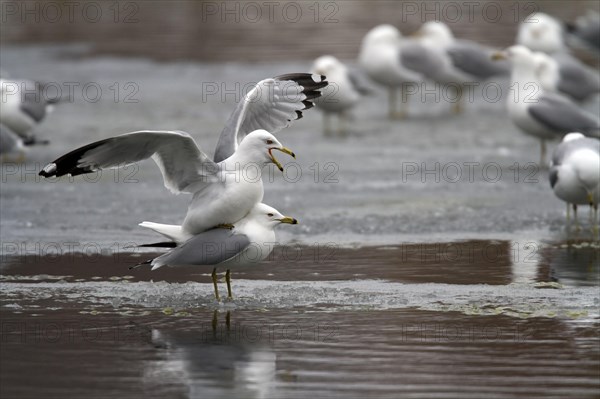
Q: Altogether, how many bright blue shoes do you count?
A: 0